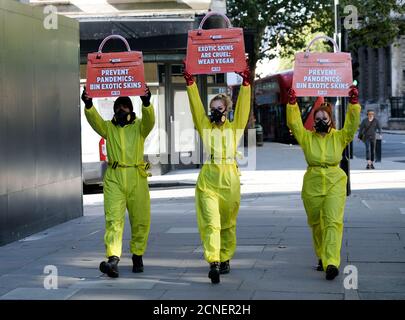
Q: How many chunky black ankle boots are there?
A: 6